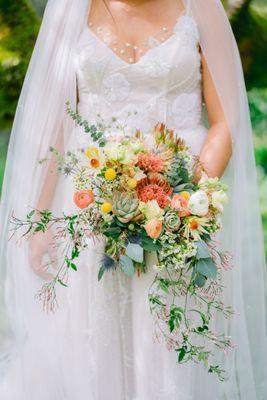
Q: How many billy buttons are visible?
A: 4